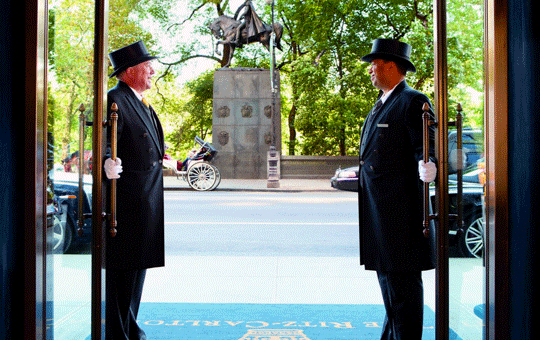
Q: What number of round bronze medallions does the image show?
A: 5